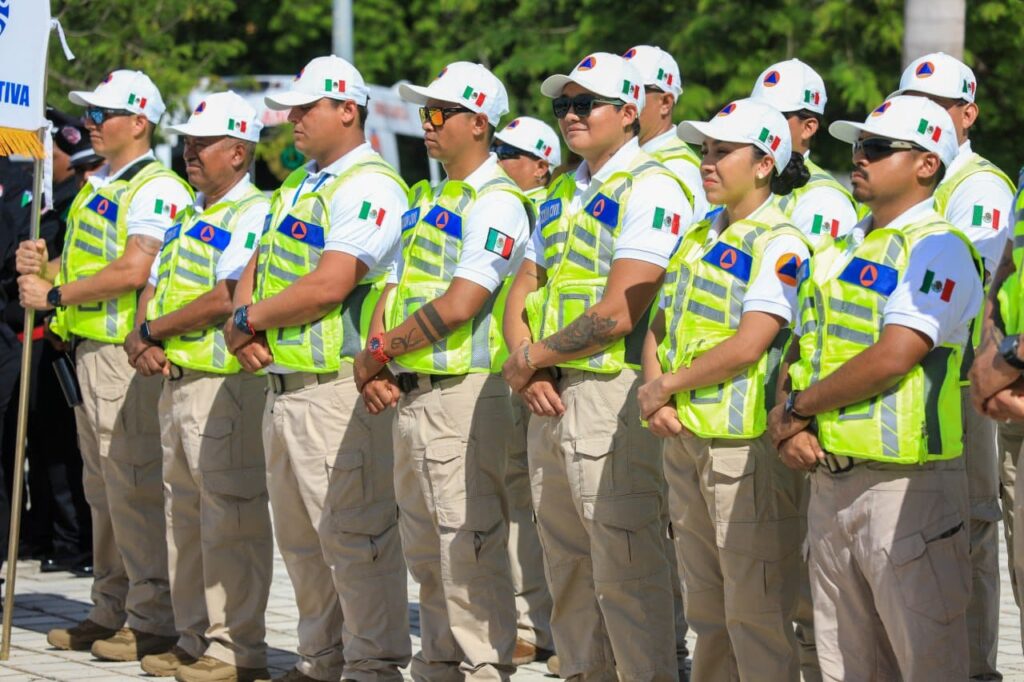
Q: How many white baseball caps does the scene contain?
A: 11